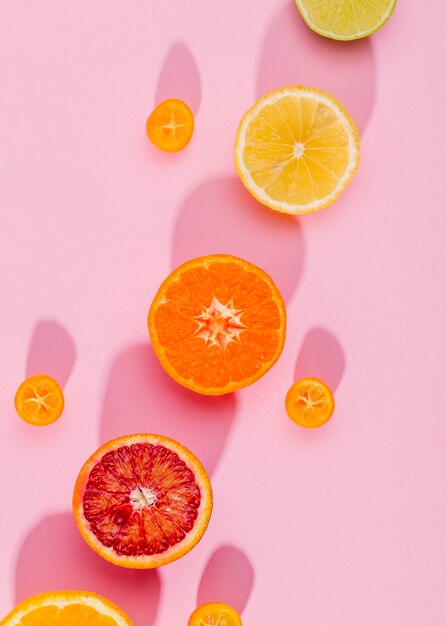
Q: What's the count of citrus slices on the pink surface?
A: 9